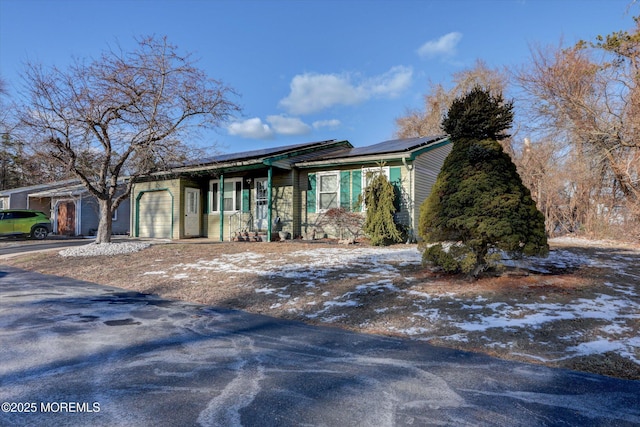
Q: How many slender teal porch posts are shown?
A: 2